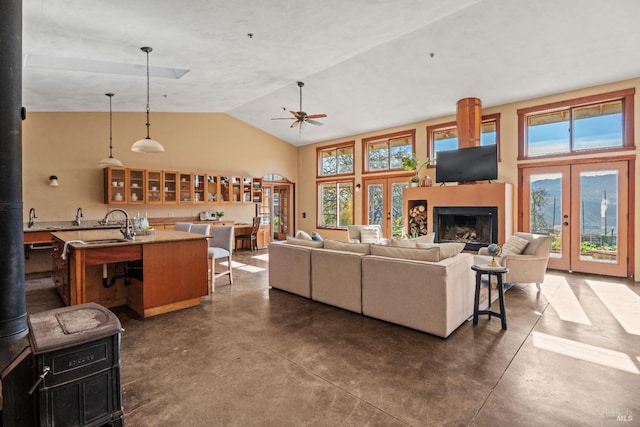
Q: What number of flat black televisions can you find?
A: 1